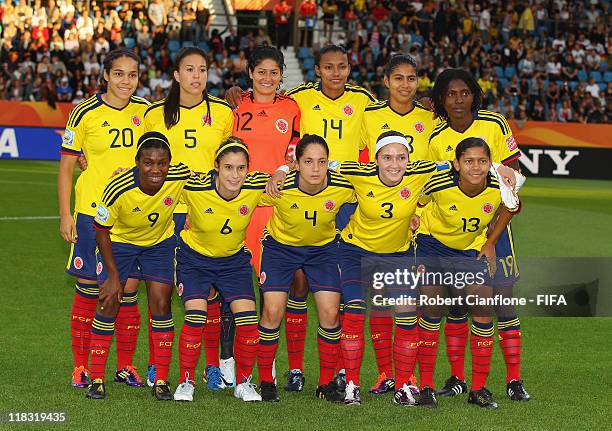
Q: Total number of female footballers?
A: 11